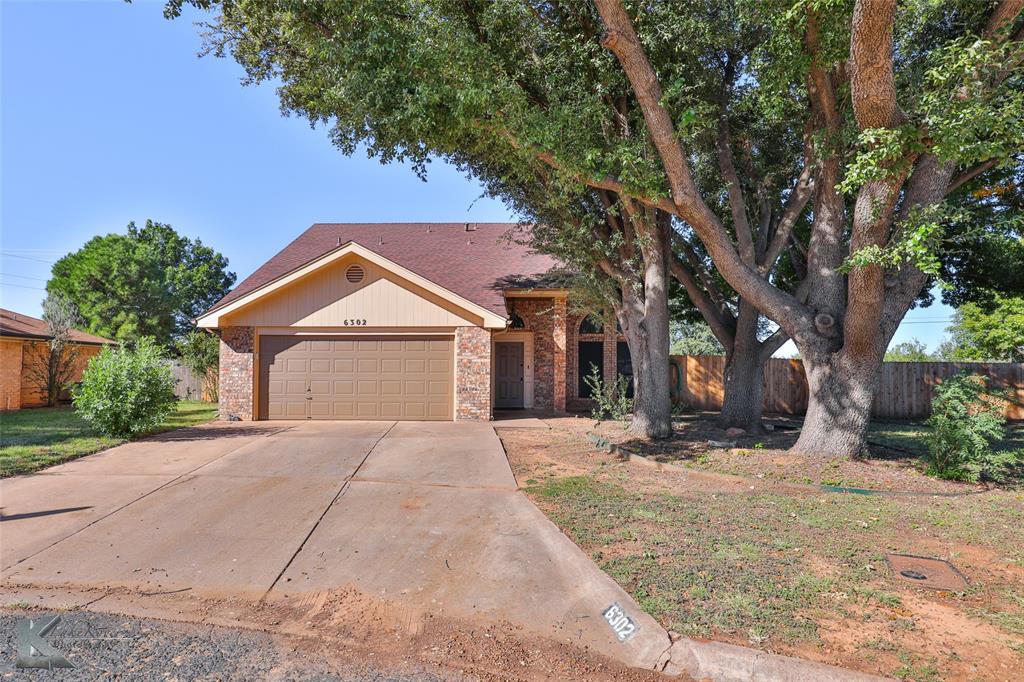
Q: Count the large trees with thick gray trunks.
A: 3